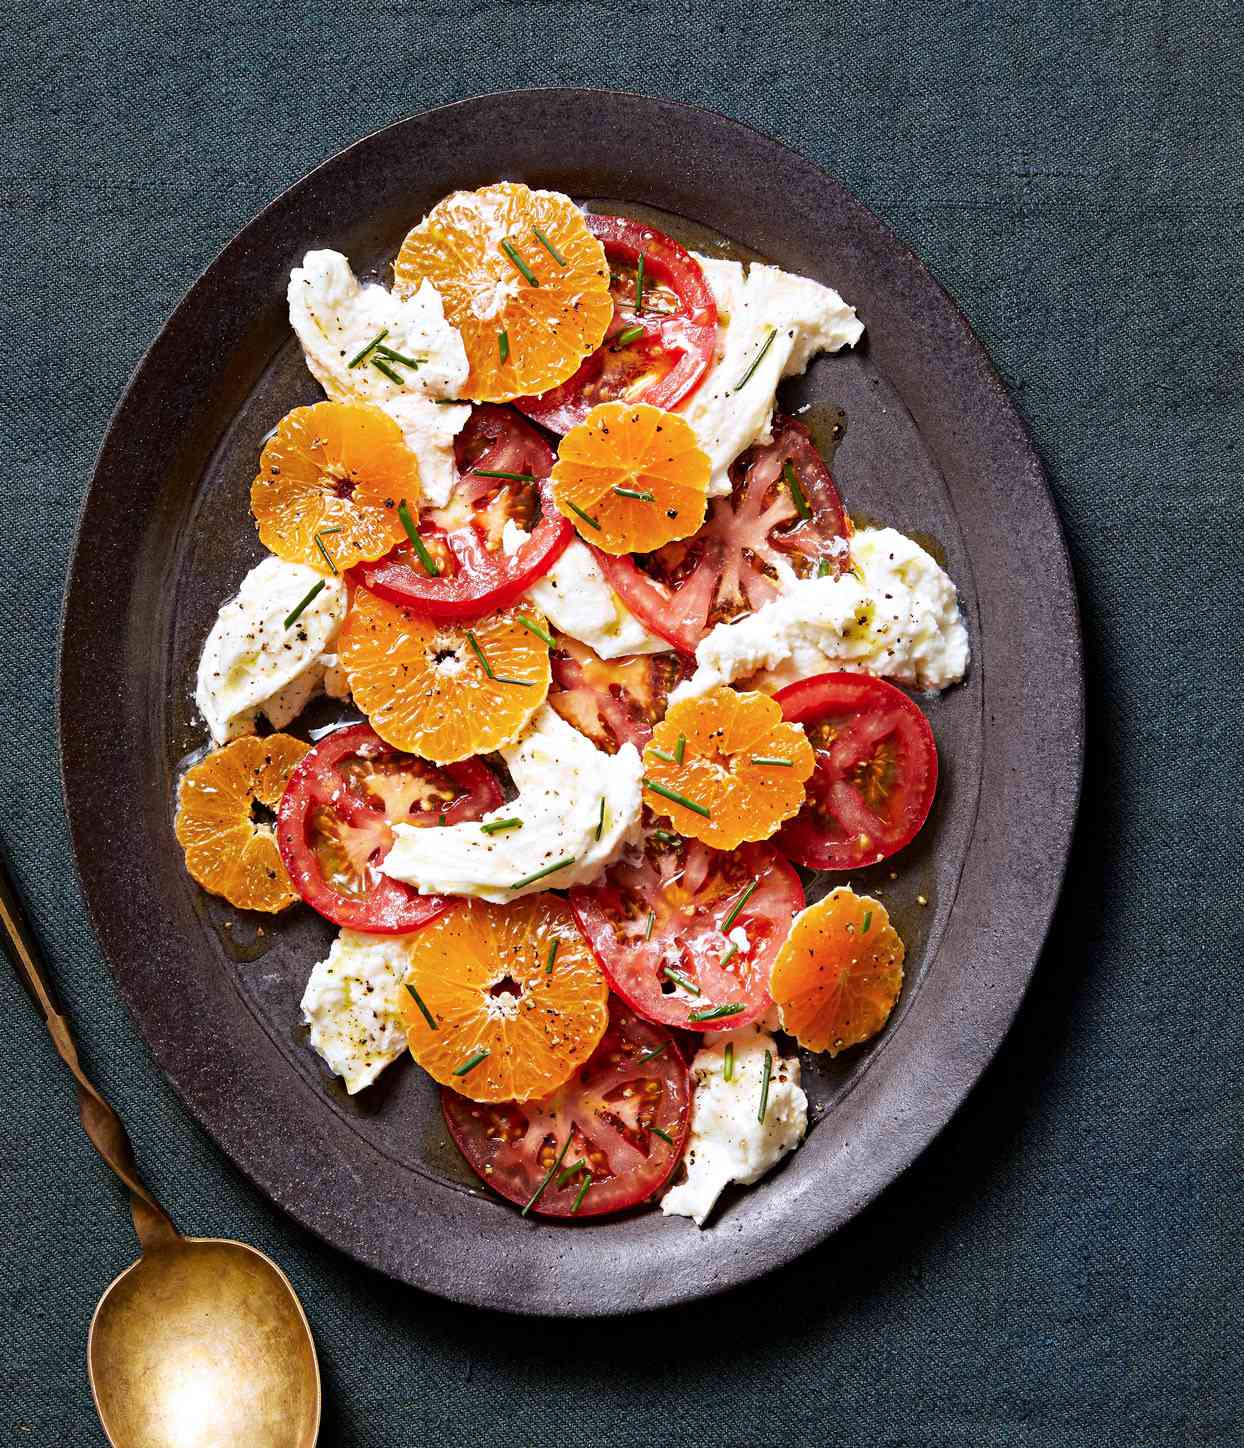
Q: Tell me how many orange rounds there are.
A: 8